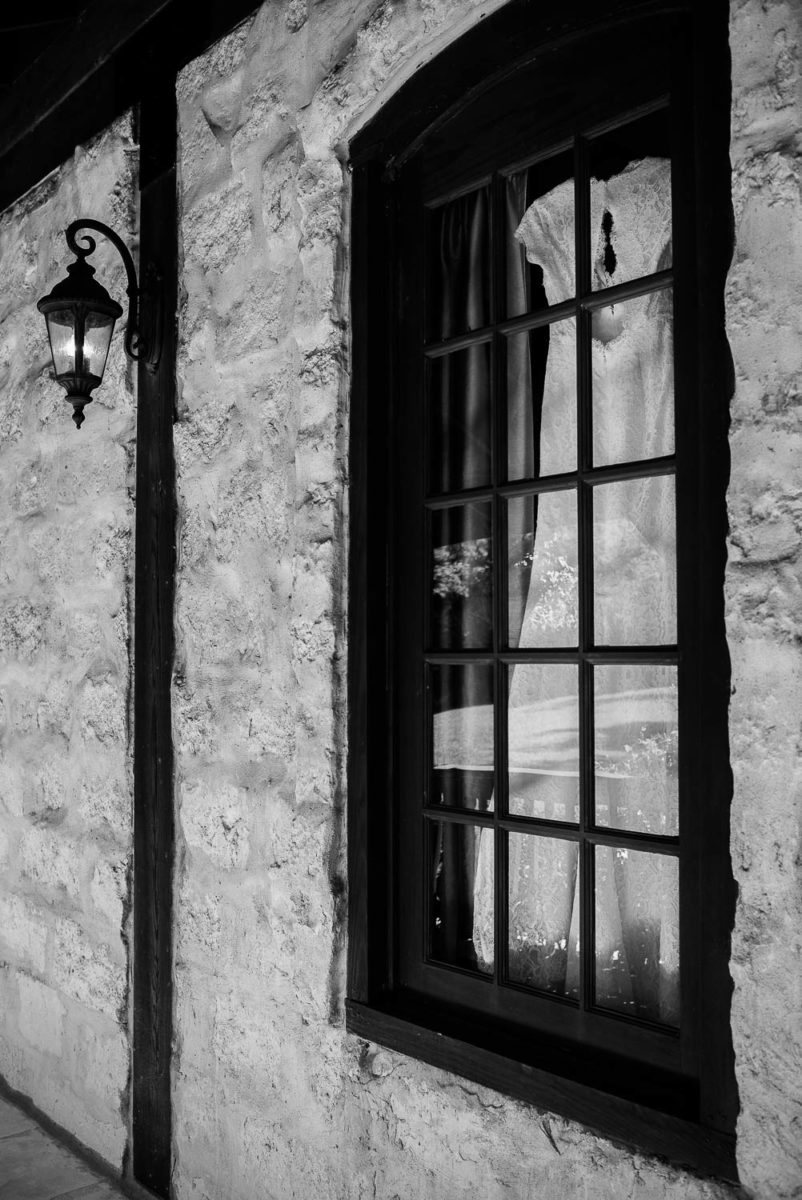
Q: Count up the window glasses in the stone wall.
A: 15